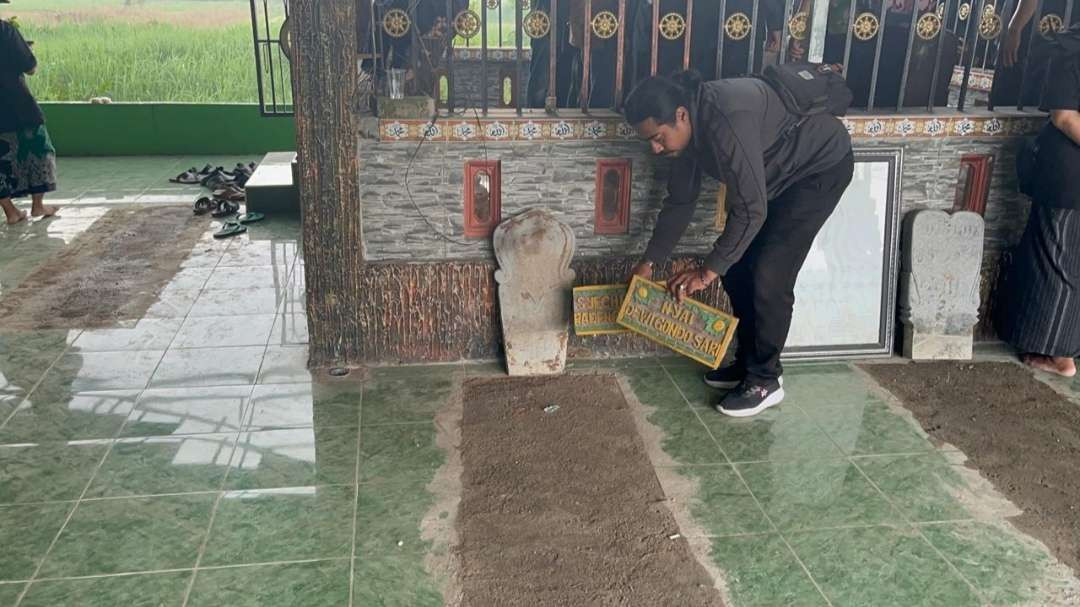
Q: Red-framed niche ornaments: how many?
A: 3